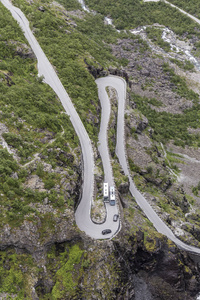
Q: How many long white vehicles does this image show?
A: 2